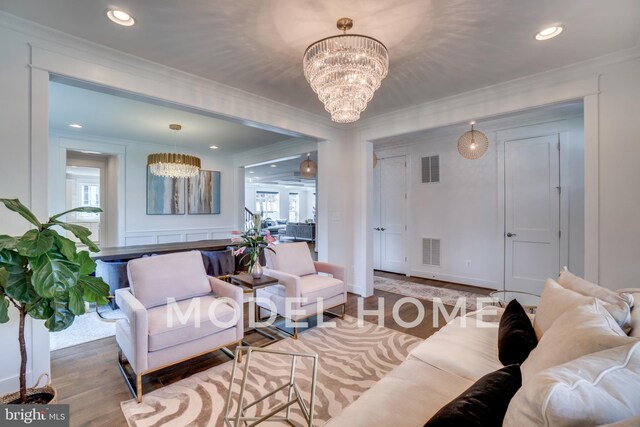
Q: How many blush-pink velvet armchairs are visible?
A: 2